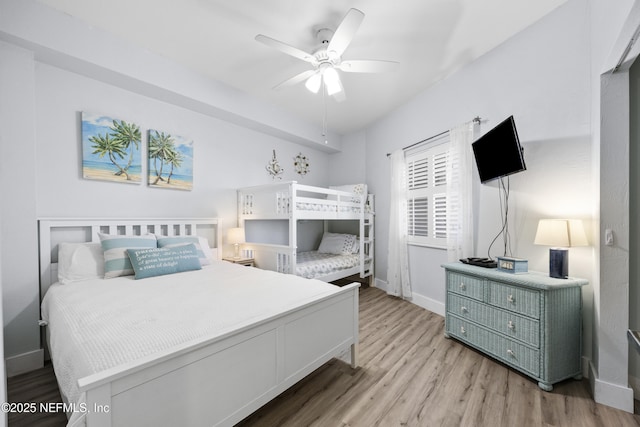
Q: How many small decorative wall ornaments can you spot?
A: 2